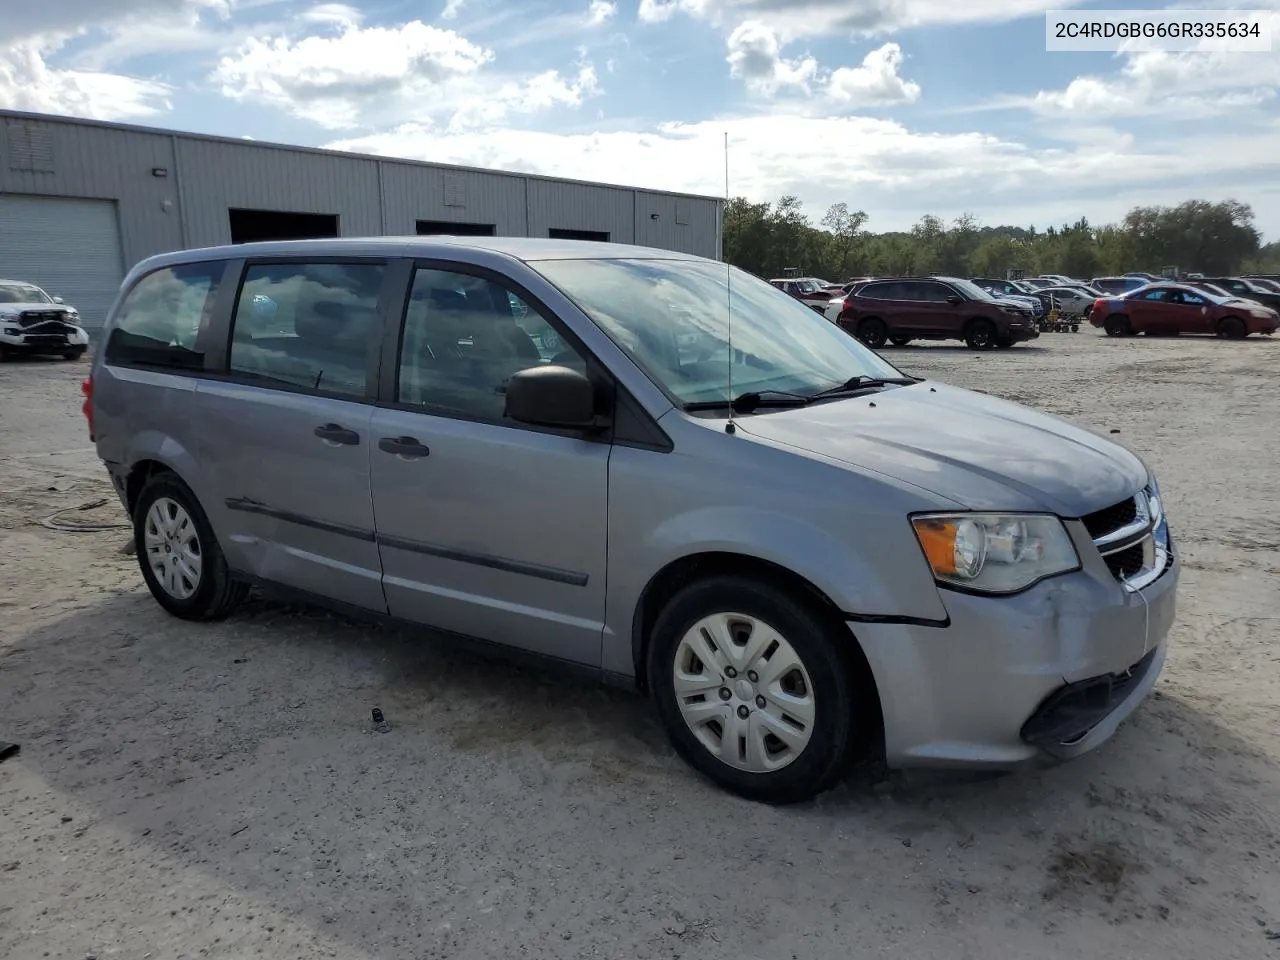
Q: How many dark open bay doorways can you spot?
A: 3